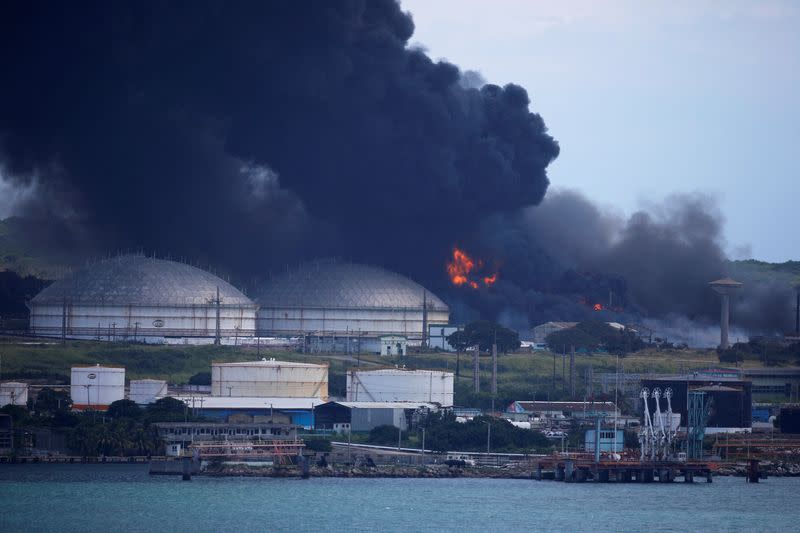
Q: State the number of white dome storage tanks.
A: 2